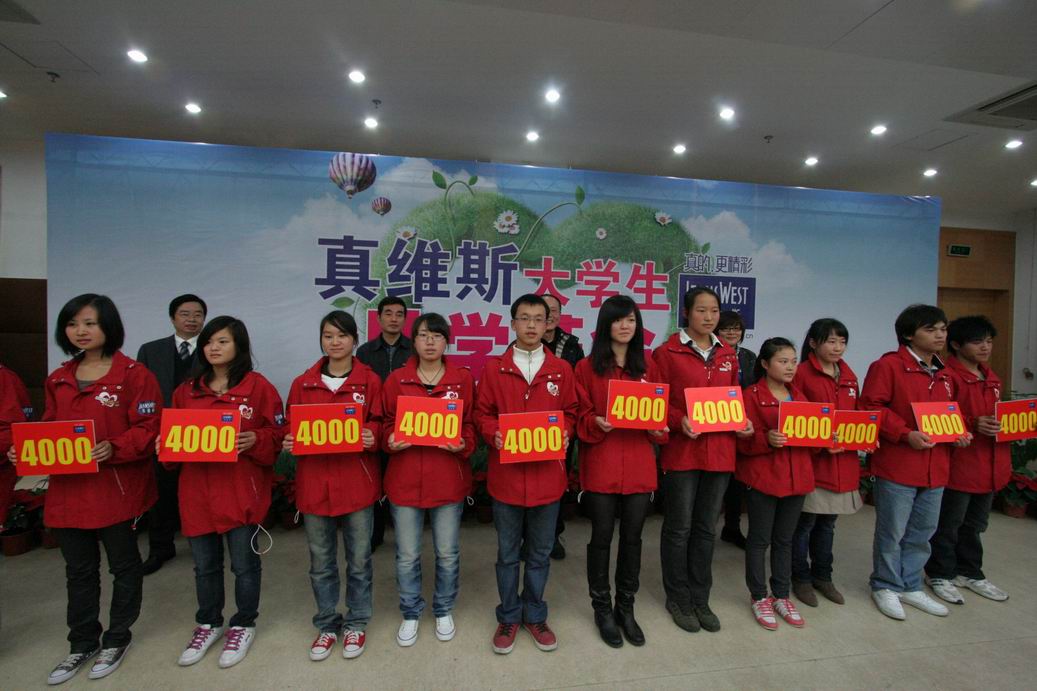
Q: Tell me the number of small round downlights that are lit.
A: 14